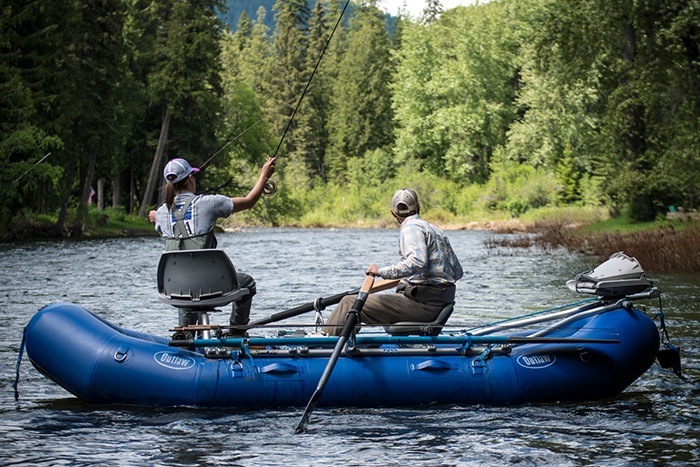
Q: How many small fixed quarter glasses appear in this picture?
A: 0